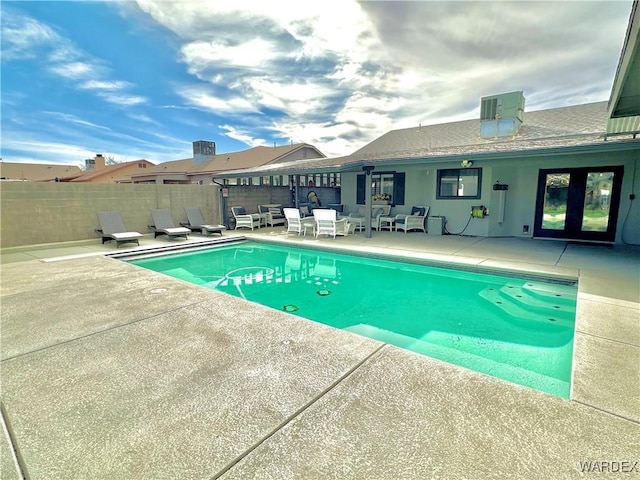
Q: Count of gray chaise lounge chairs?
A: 3